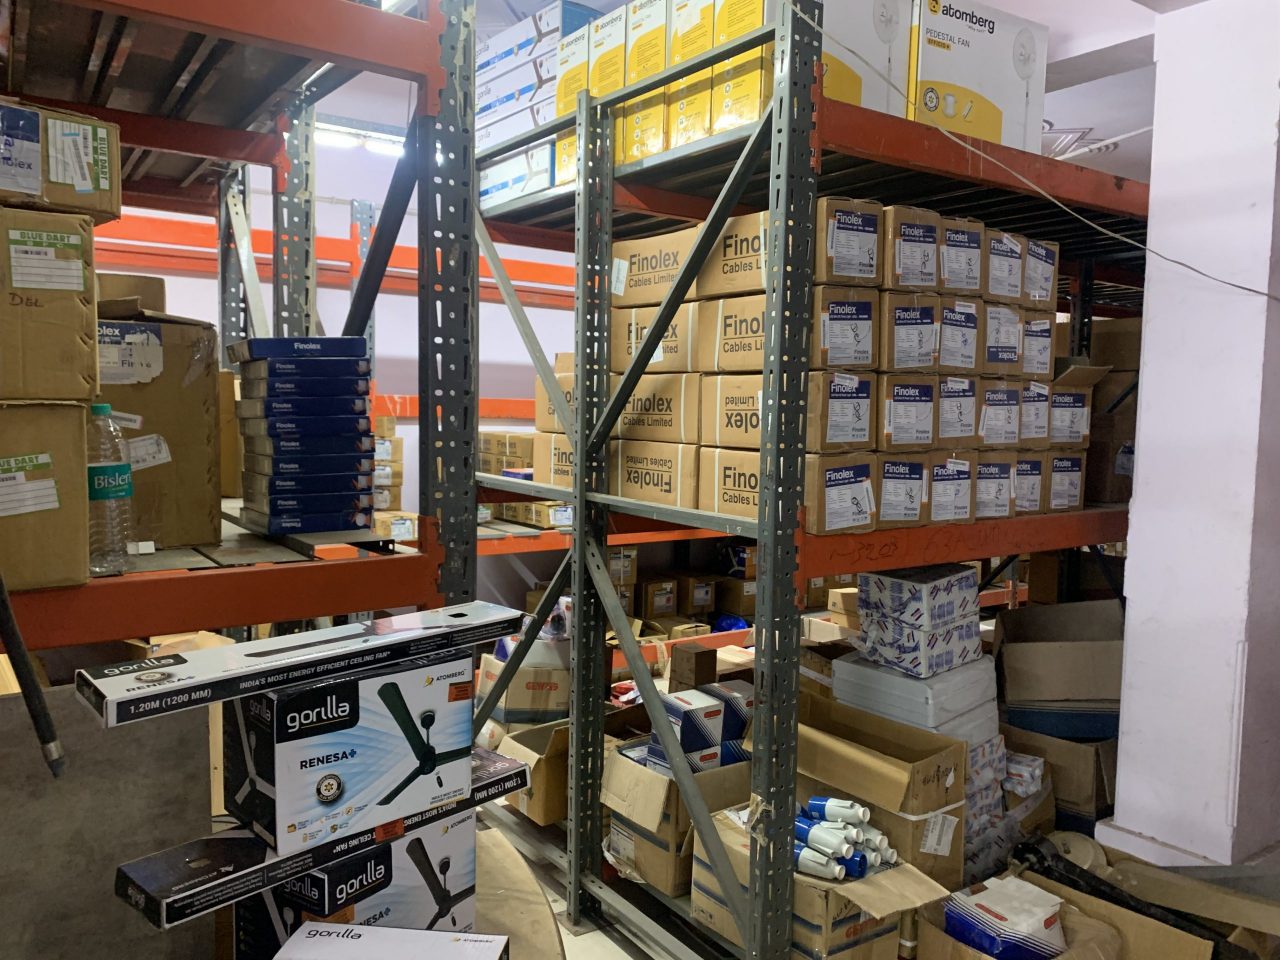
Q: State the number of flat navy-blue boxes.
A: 10